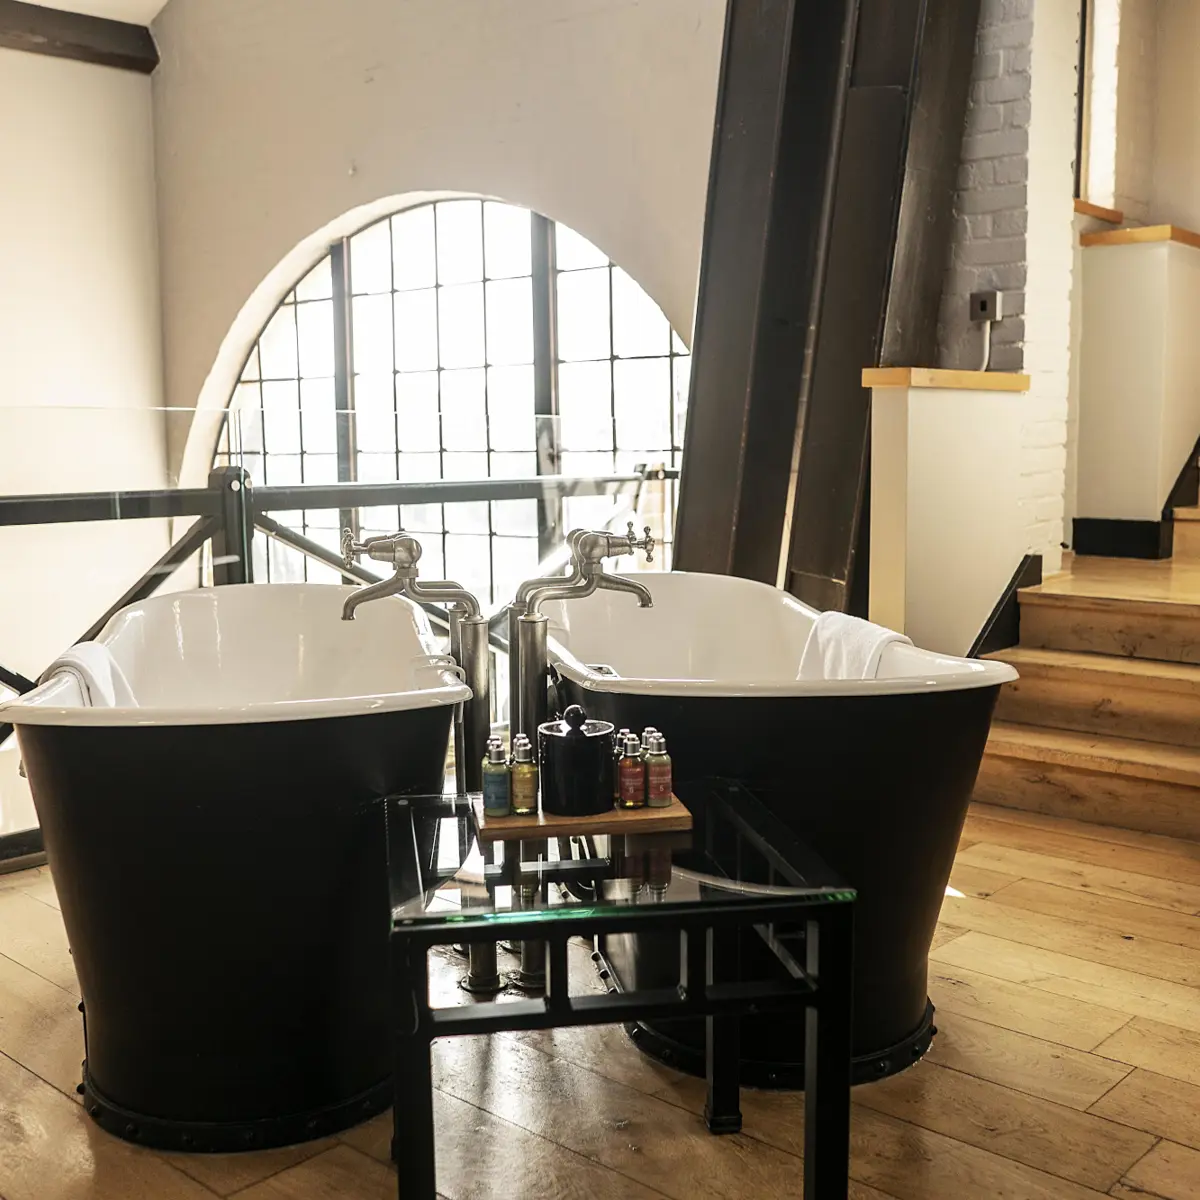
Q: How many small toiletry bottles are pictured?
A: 8